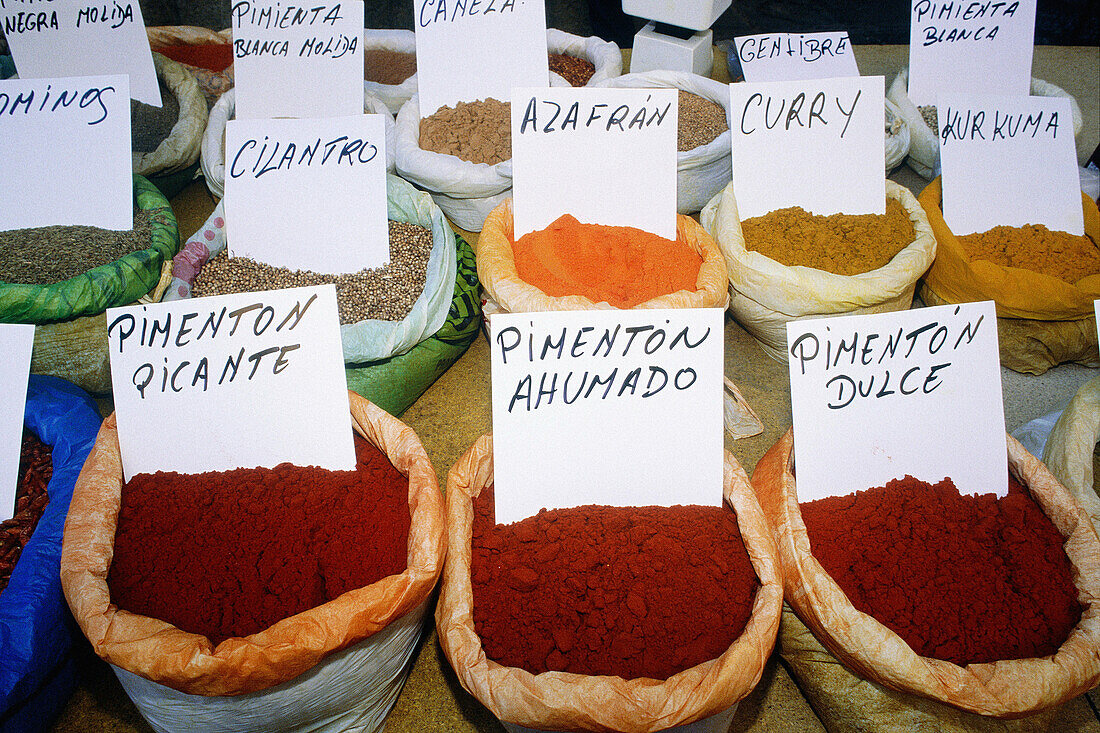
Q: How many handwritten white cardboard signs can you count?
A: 13